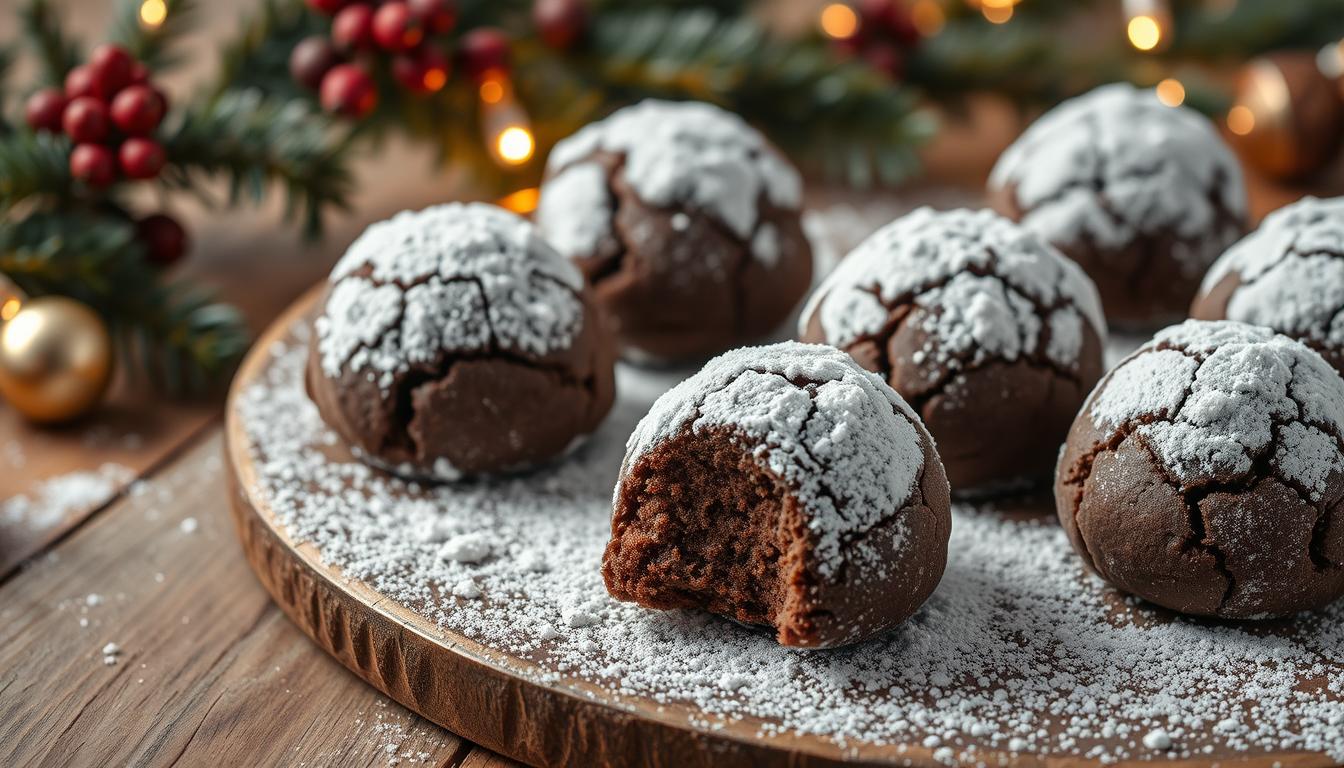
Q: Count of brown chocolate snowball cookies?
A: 7